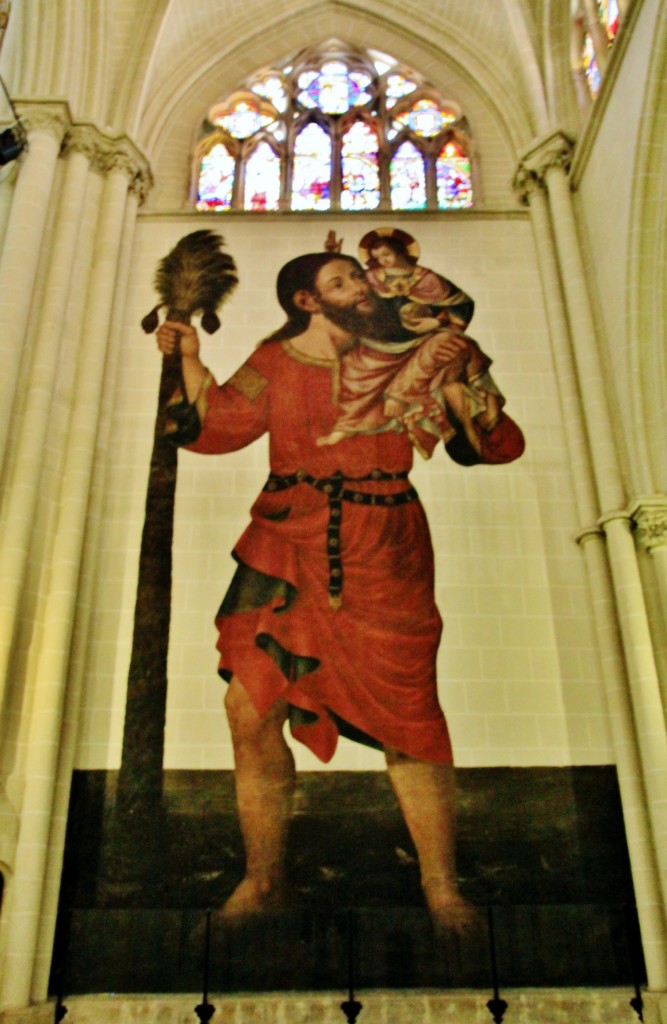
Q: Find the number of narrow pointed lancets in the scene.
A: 6